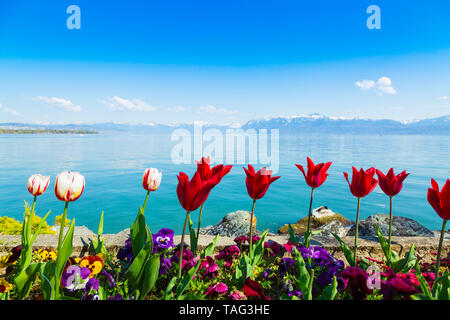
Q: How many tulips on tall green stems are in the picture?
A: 10